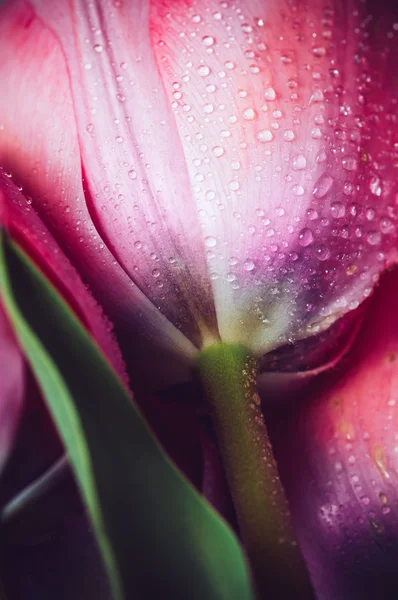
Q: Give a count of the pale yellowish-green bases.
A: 1